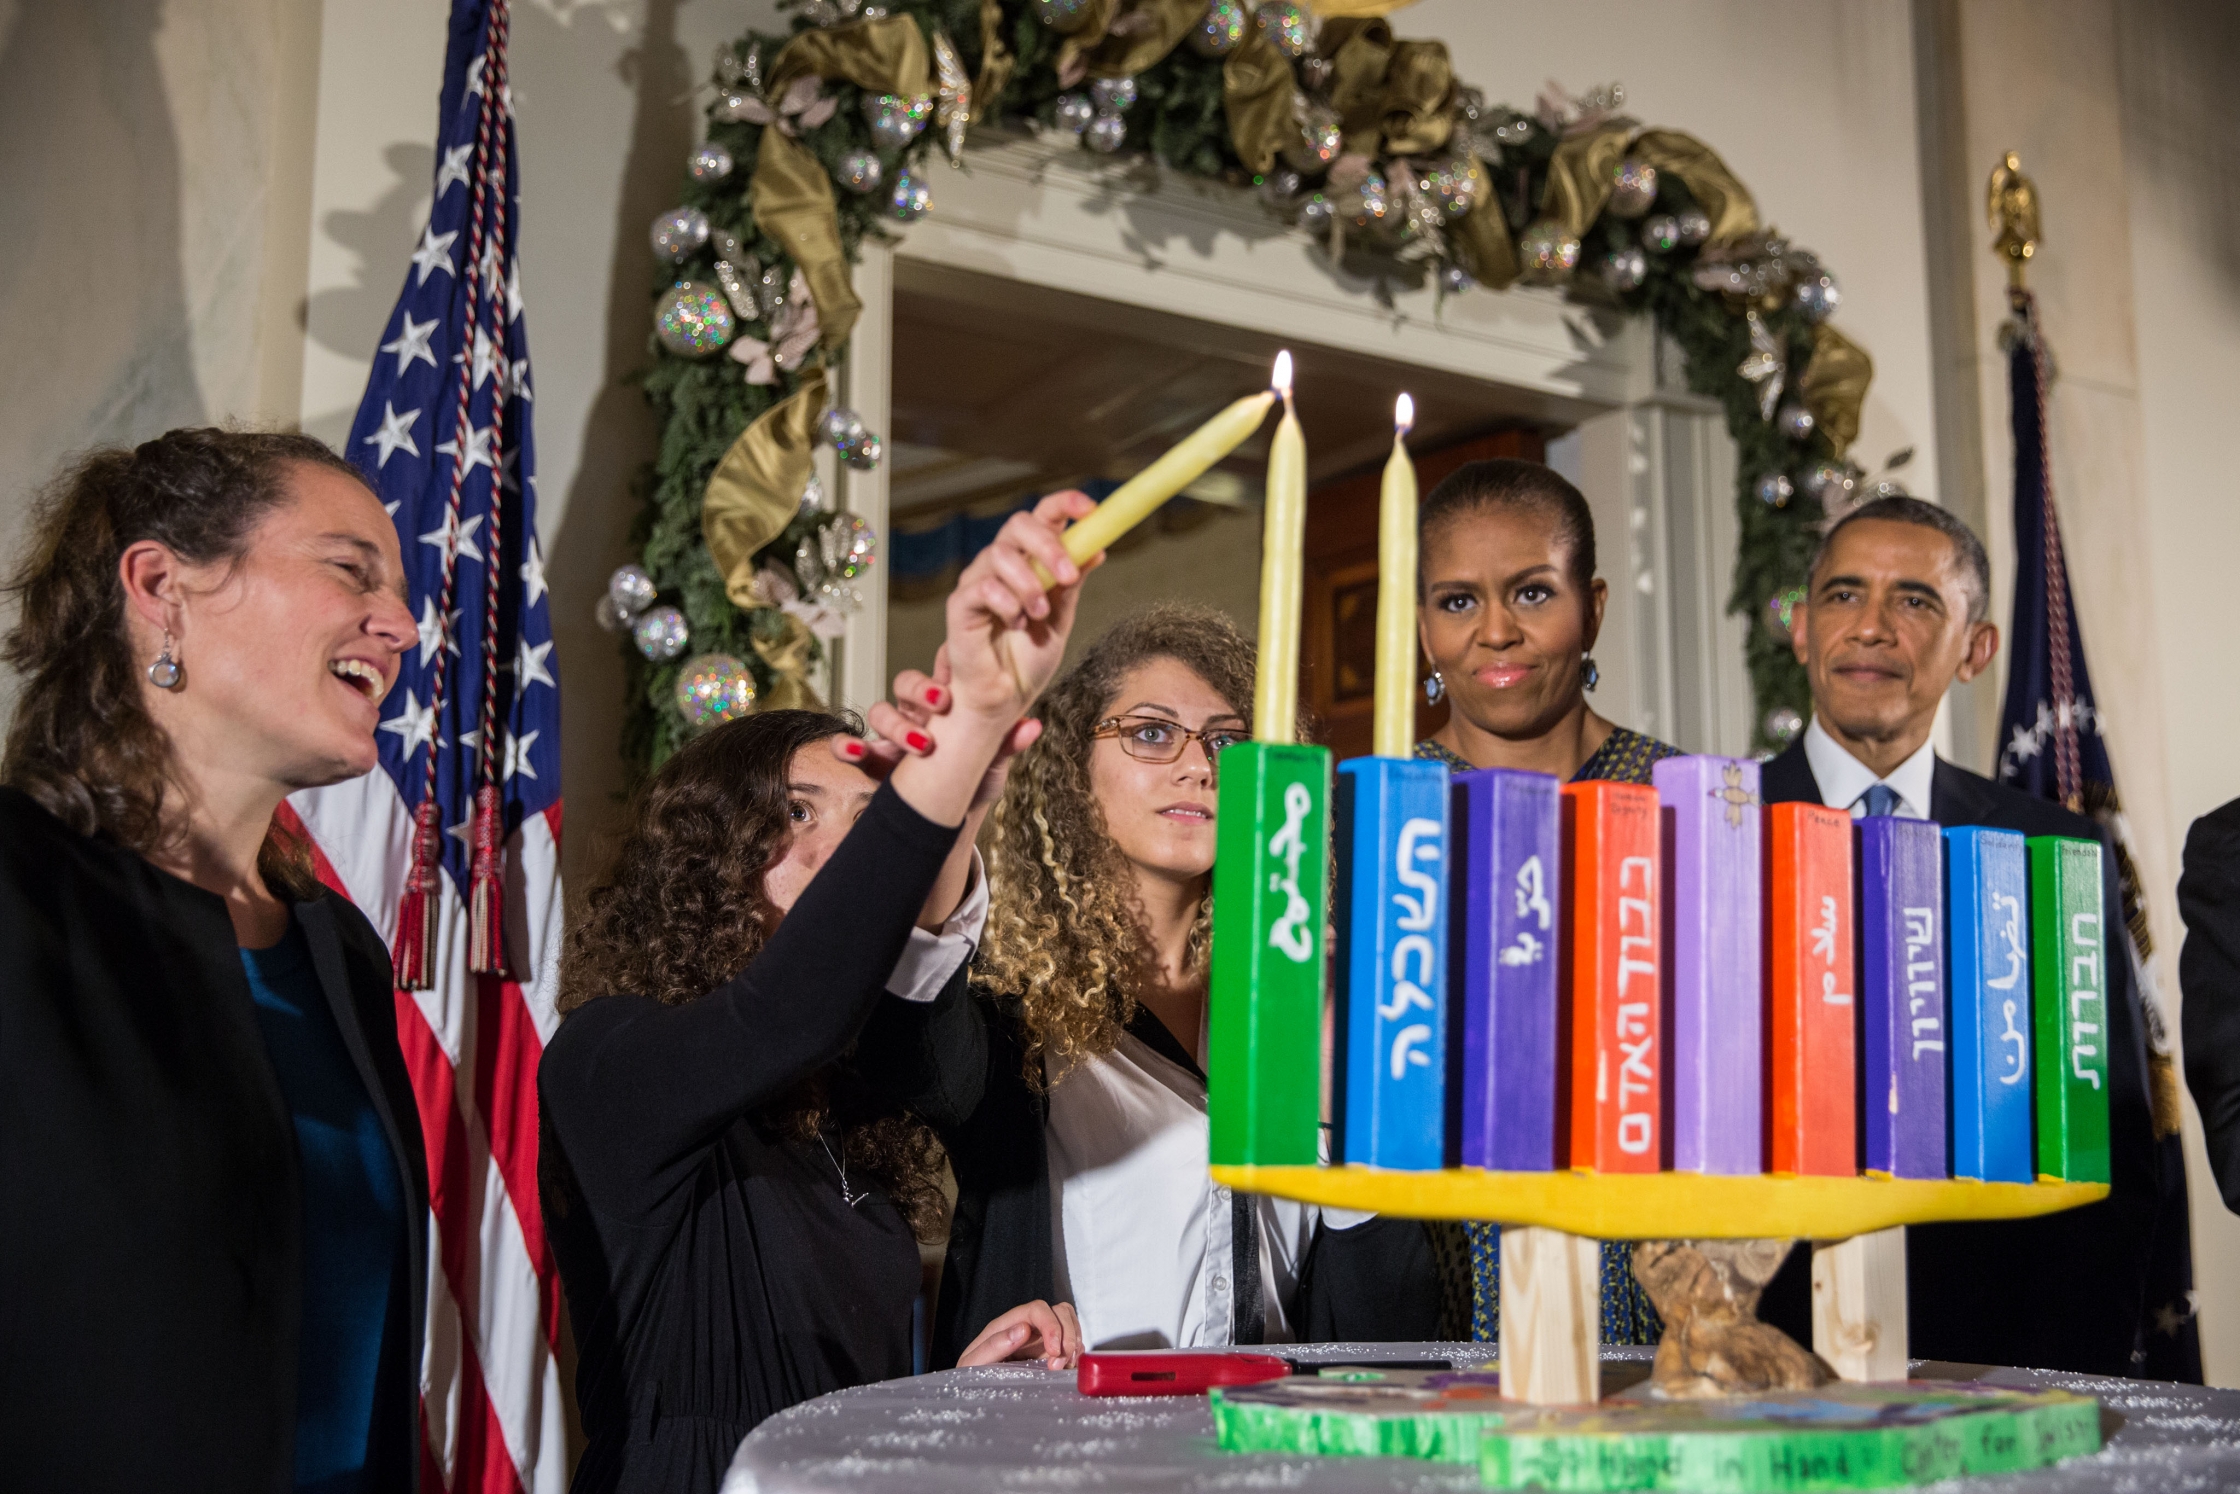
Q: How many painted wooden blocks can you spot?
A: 9